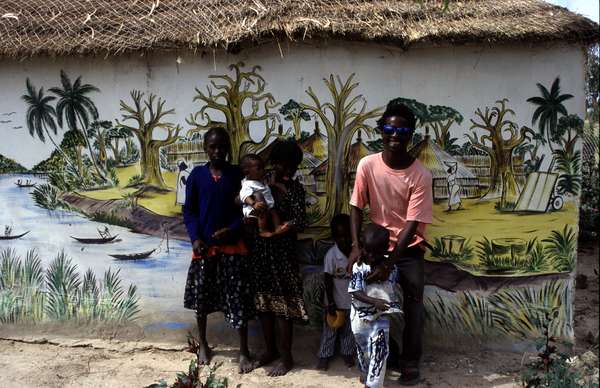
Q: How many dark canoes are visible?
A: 4